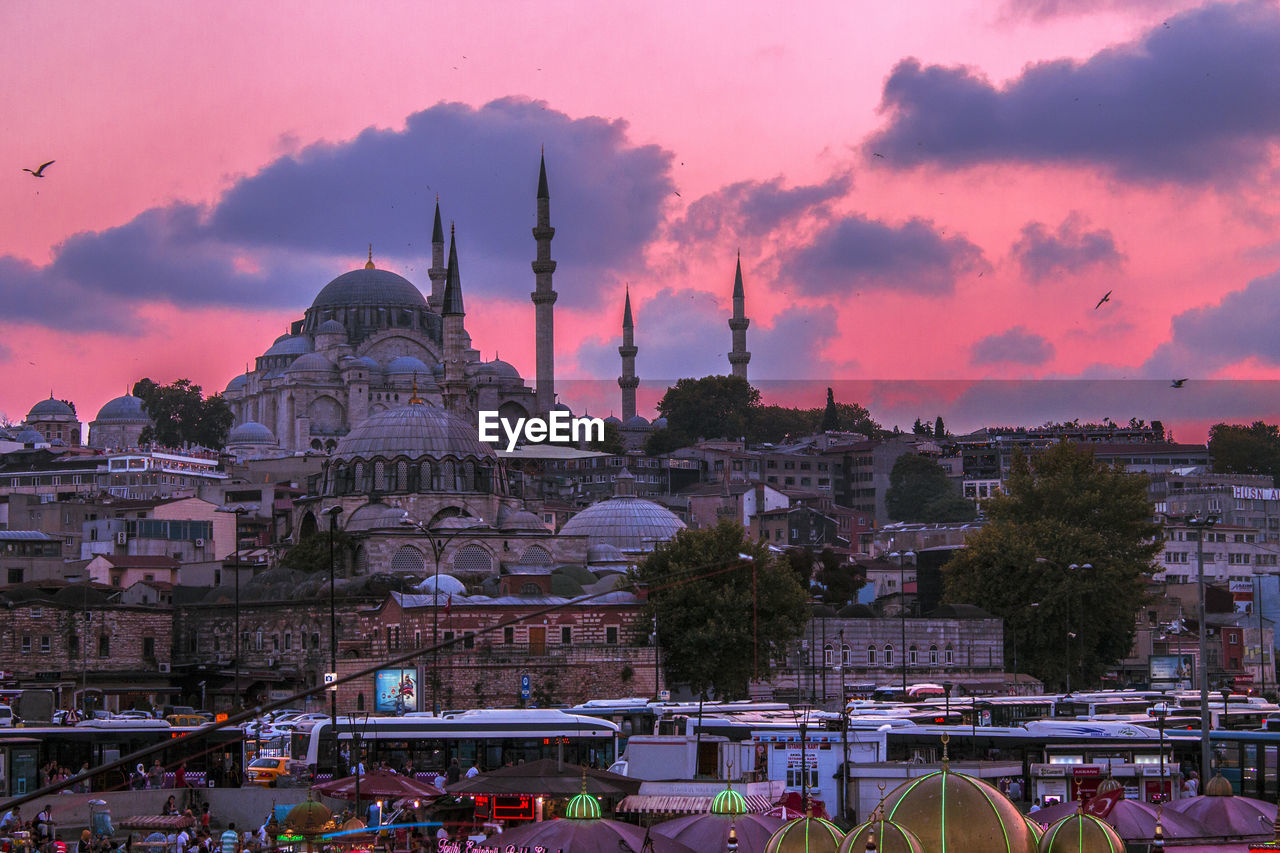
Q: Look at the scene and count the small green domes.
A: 2